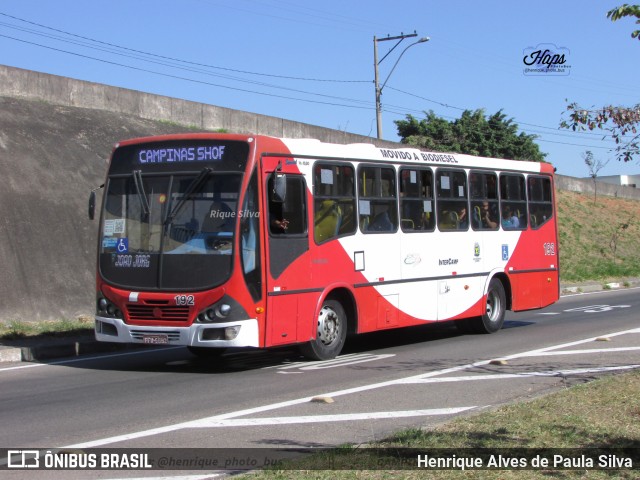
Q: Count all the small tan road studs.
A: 3